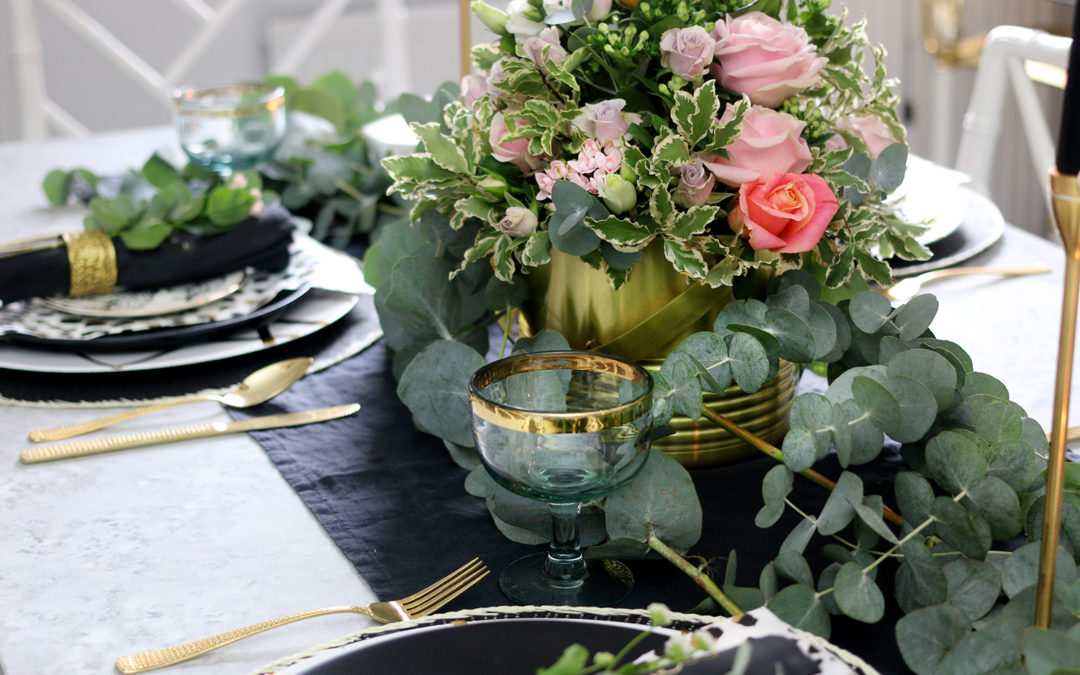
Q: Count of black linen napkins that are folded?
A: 1